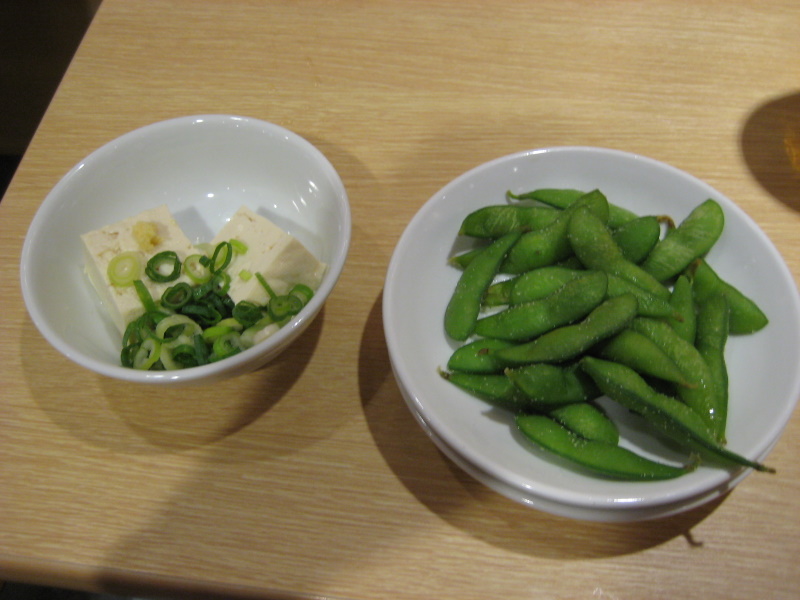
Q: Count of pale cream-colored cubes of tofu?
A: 2